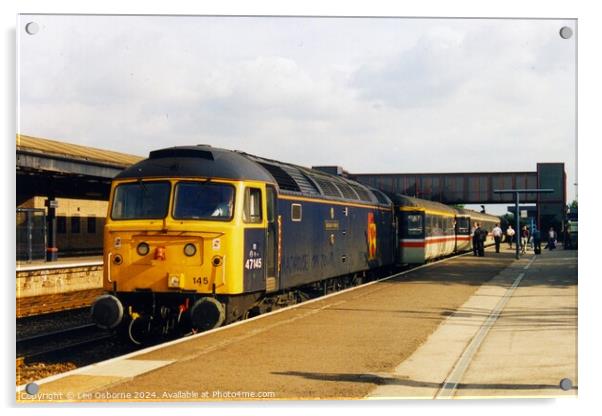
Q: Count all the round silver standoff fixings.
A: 4